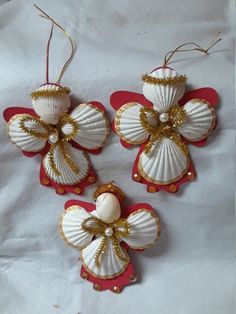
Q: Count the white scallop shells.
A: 11